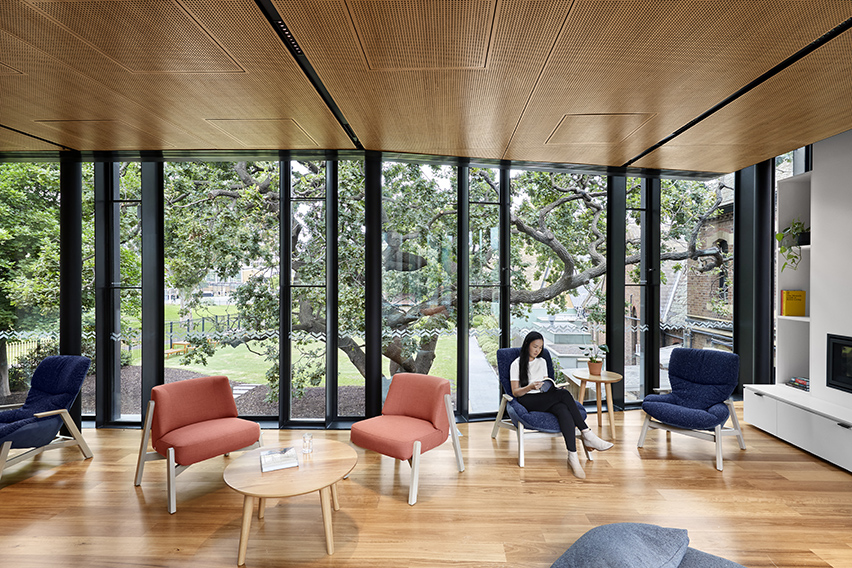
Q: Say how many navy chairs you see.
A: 3